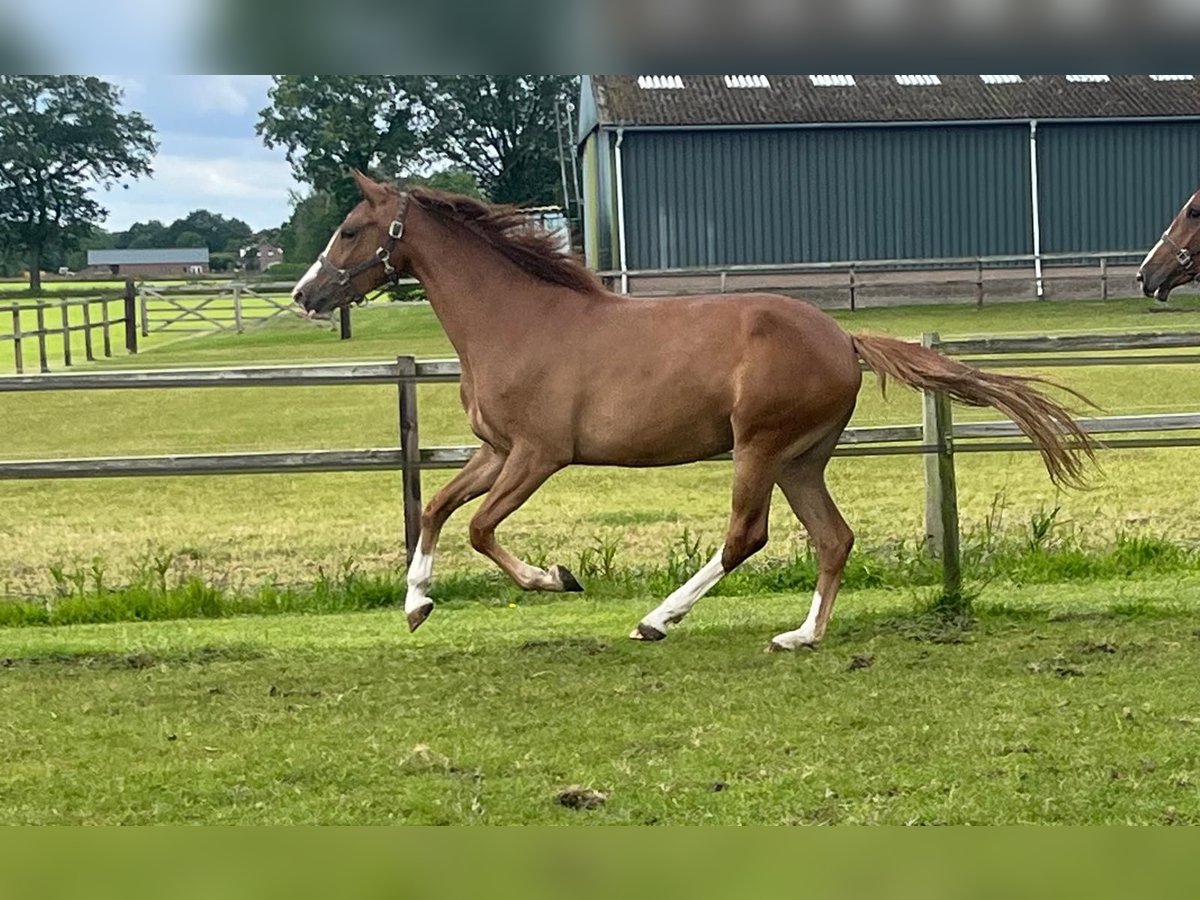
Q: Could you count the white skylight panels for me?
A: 7